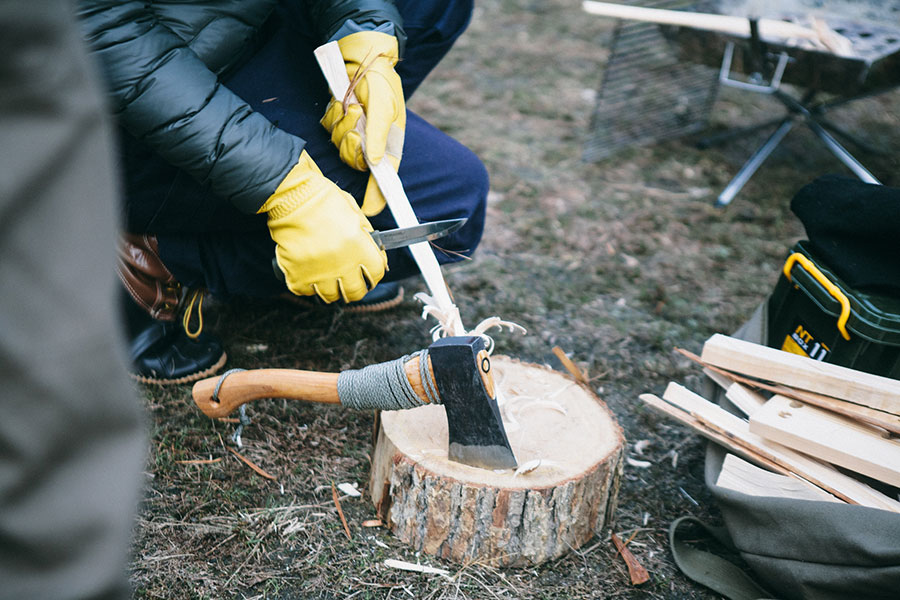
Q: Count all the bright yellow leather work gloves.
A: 2